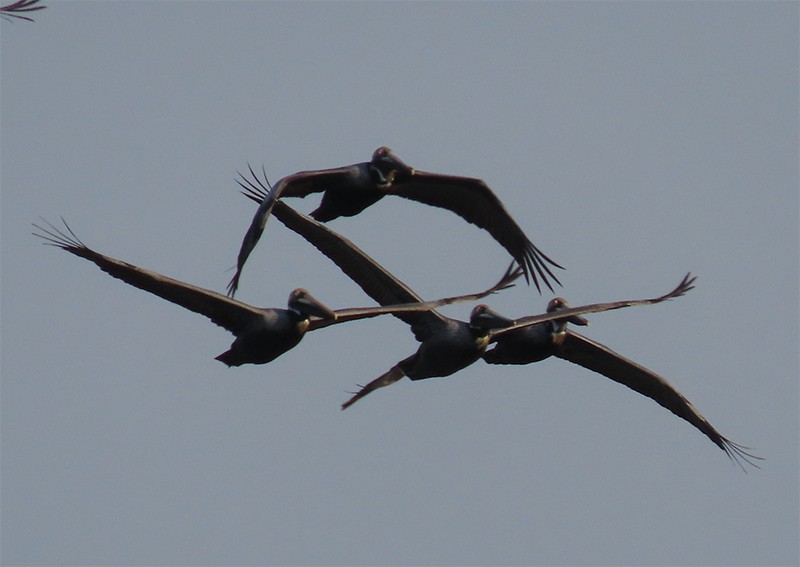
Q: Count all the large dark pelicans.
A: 4